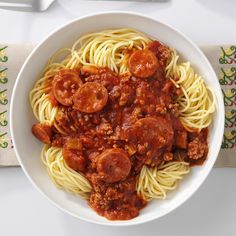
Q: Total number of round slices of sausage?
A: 5